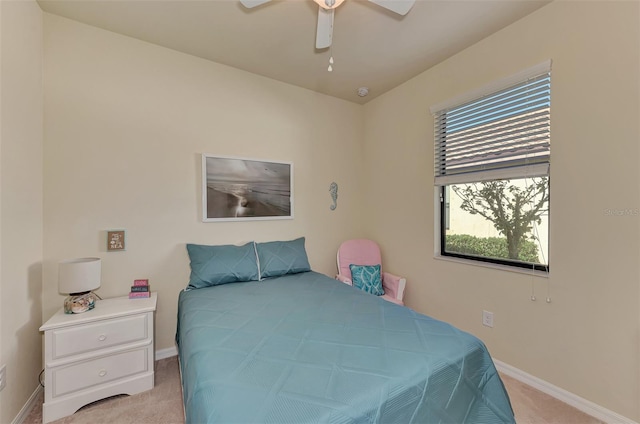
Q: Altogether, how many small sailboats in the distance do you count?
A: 0